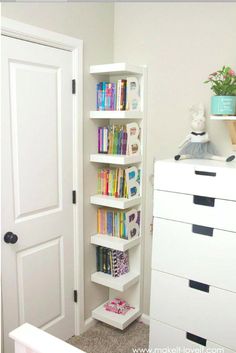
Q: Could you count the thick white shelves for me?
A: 7